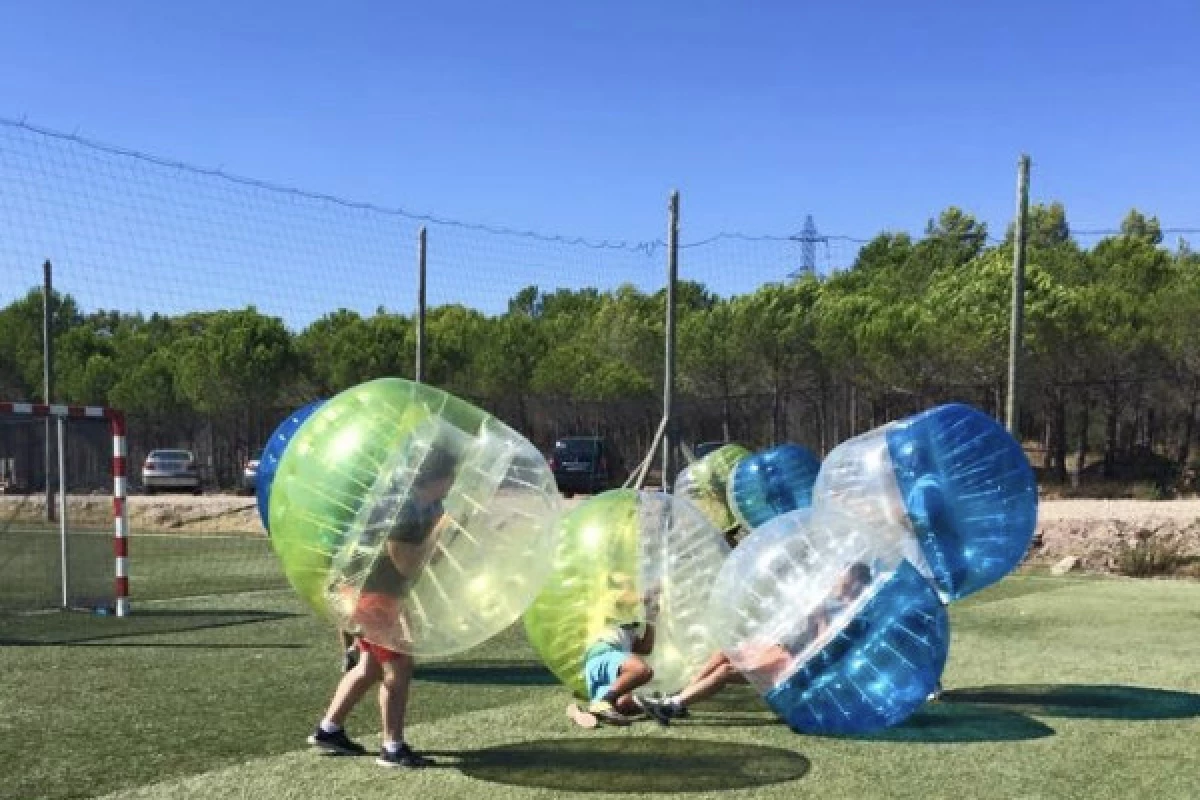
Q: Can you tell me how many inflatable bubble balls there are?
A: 7